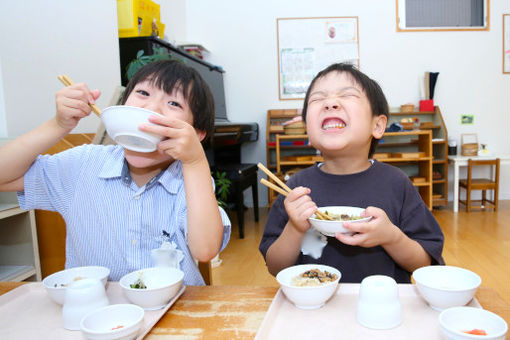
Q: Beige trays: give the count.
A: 2